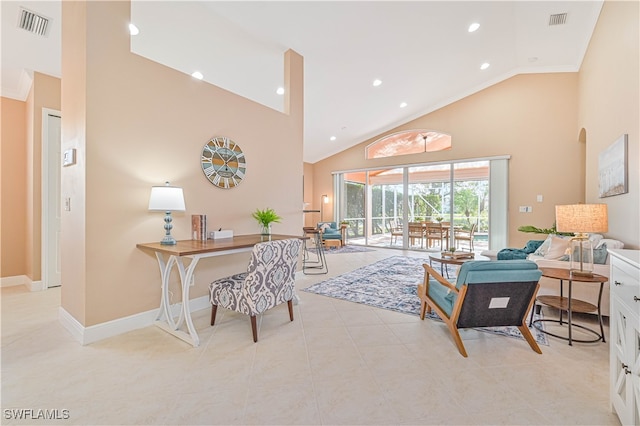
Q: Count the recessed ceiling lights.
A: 8